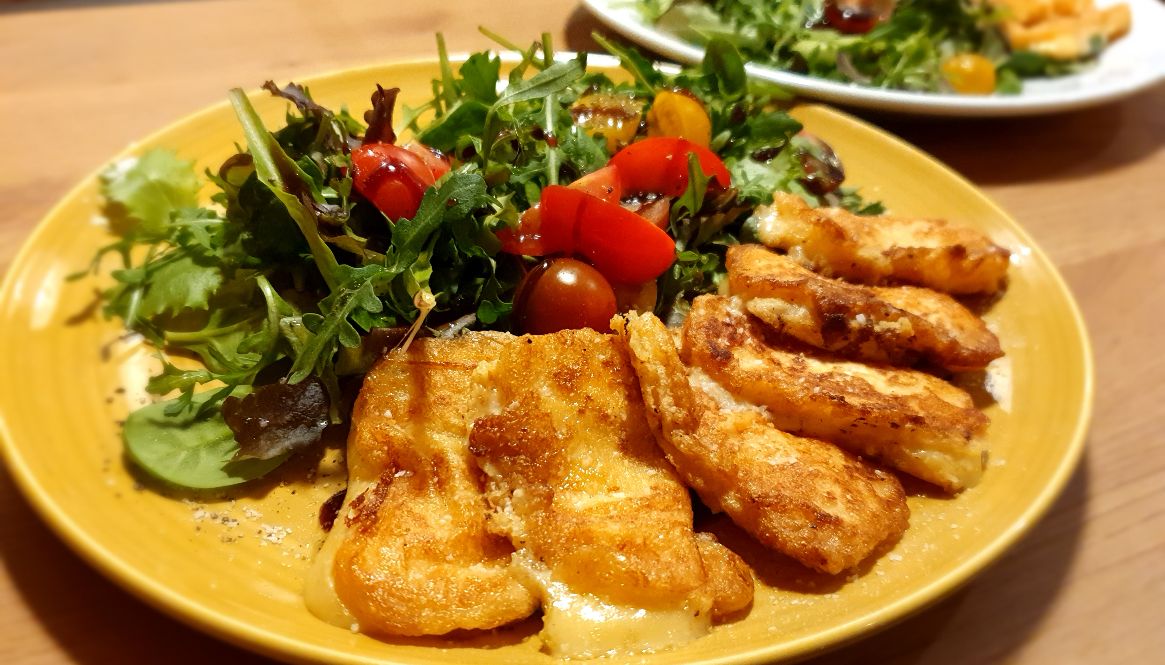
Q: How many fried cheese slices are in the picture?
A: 6